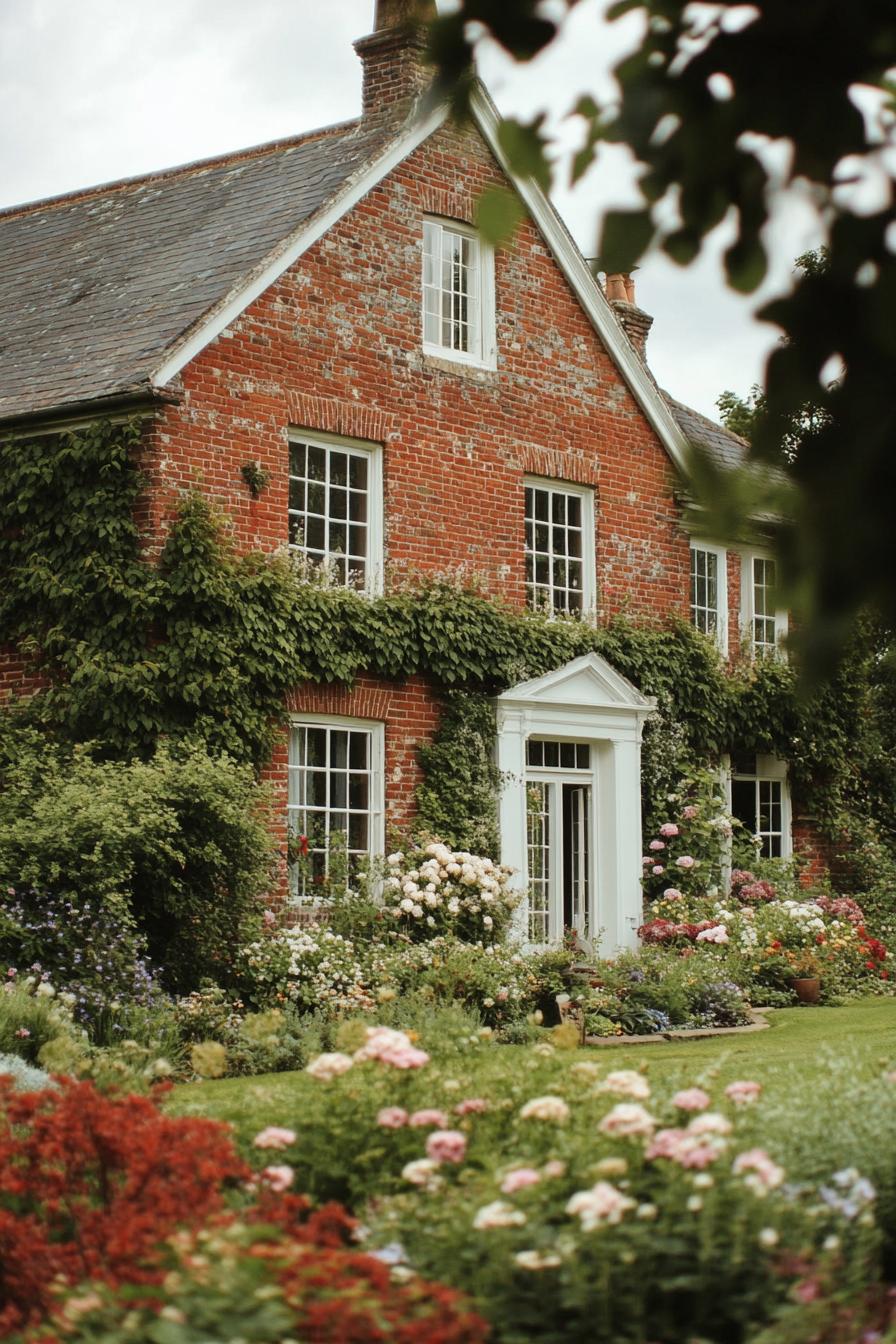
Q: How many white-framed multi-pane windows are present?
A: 7